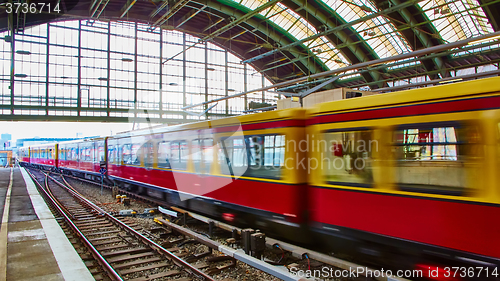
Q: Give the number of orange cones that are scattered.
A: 0